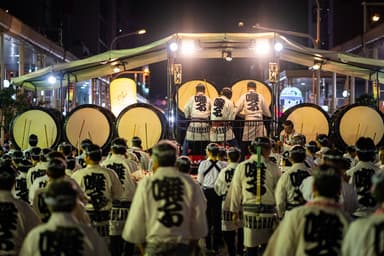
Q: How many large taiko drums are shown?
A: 7